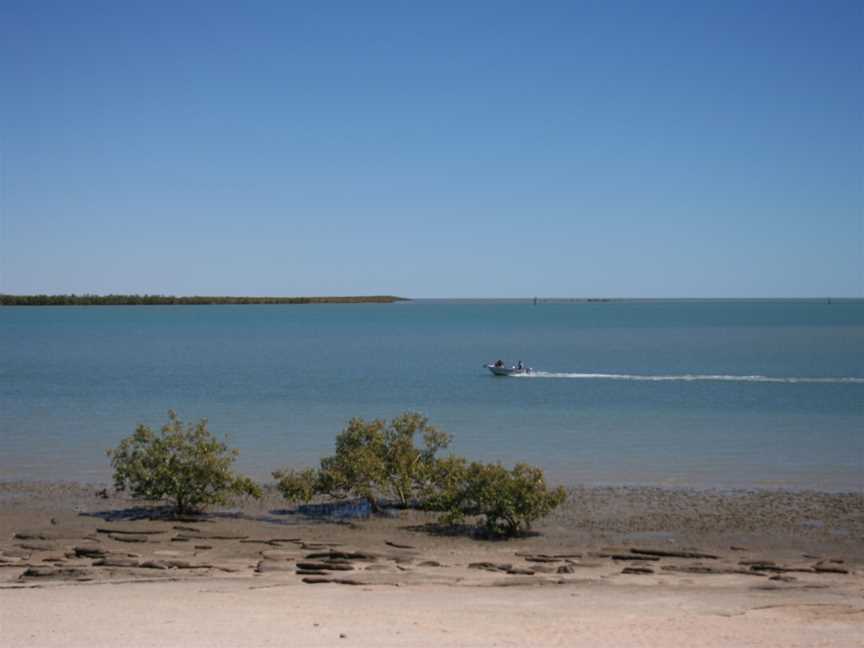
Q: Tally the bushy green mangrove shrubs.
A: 3